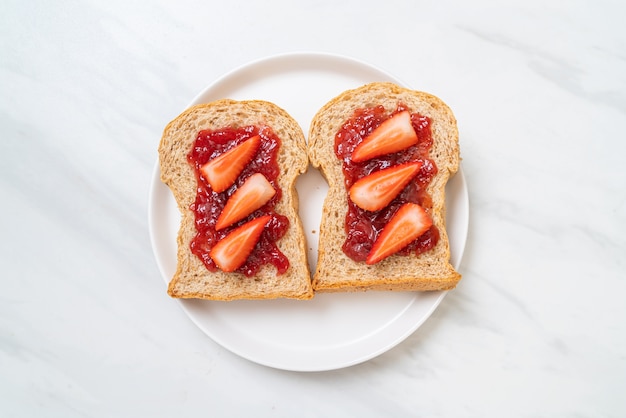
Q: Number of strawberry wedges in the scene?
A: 6